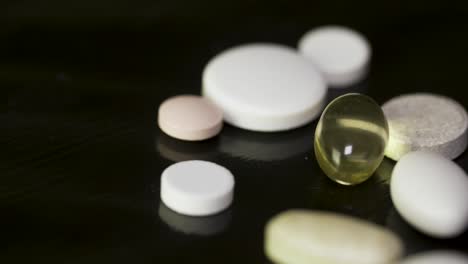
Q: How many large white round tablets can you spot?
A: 1